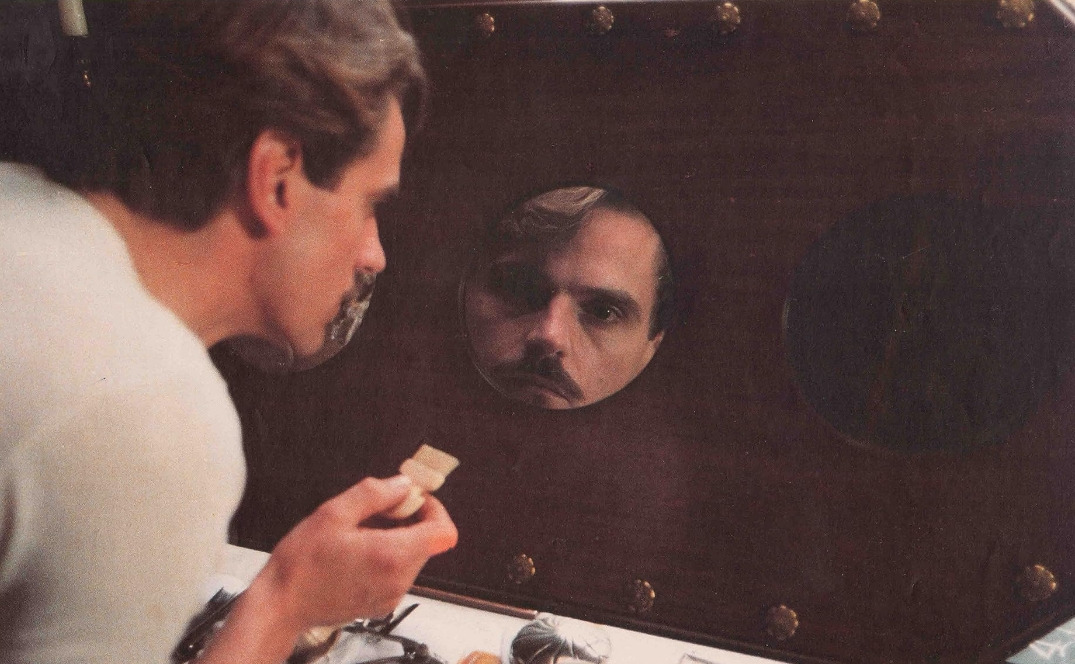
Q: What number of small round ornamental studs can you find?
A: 9